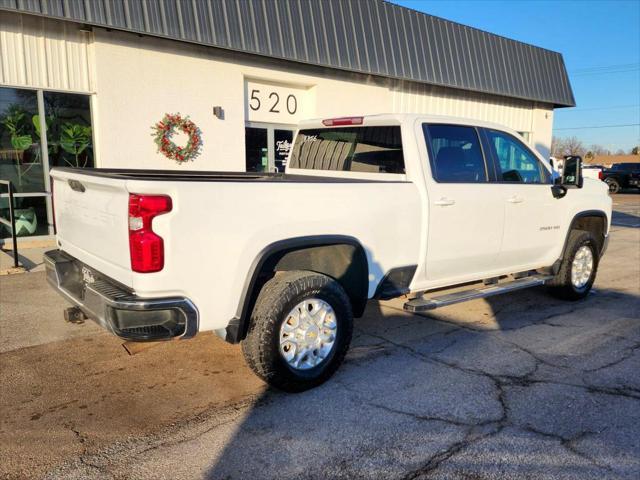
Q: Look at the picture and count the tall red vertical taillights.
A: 1